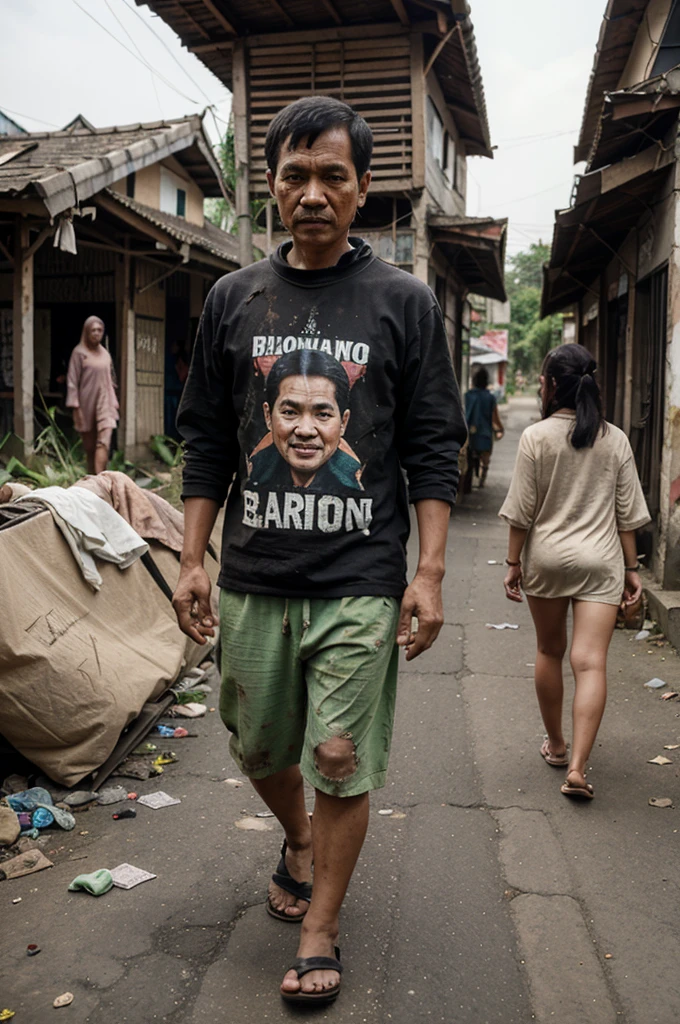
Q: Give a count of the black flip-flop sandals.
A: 2